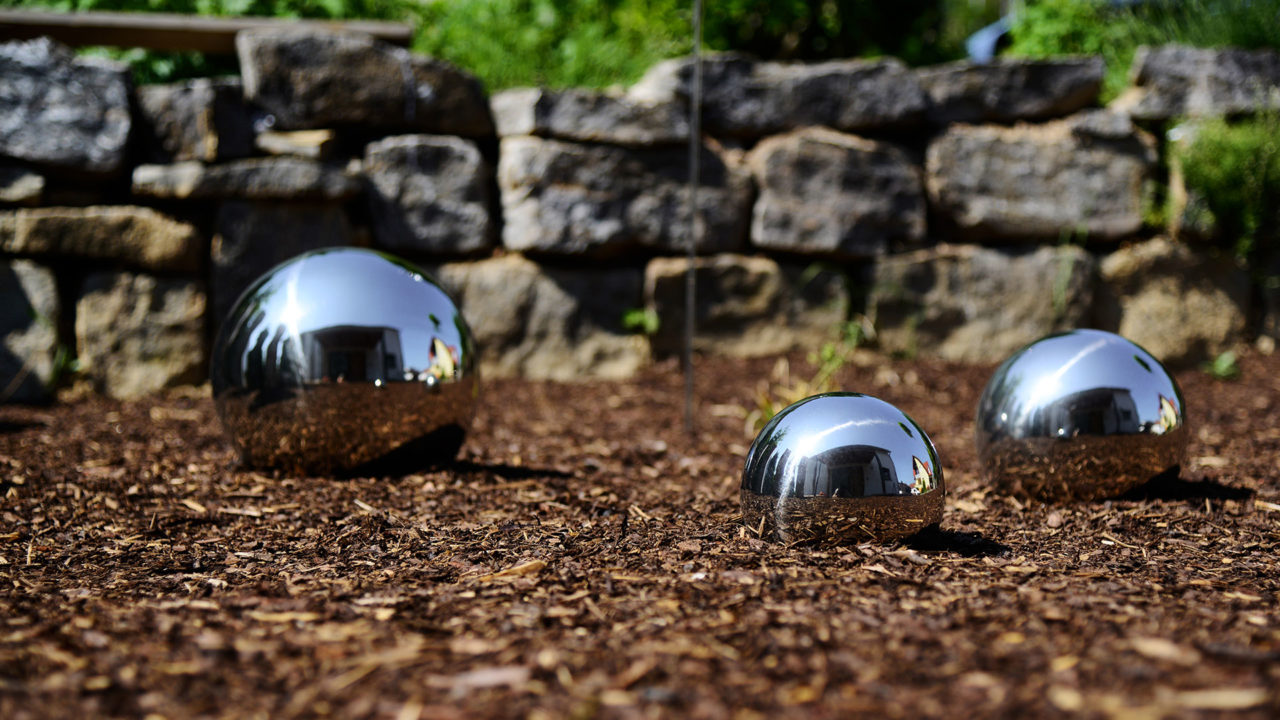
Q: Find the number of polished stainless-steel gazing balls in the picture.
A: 3